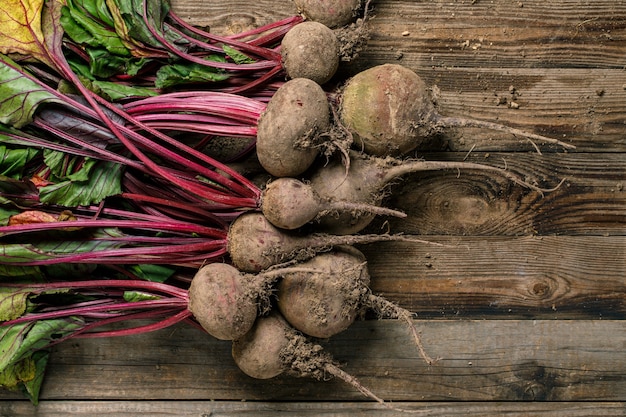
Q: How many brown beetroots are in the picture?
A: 10